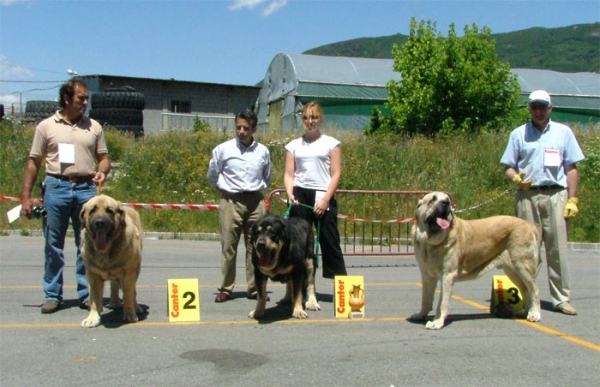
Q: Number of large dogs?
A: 3